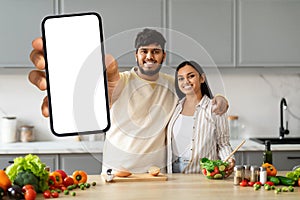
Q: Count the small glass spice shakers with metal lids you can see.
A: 4